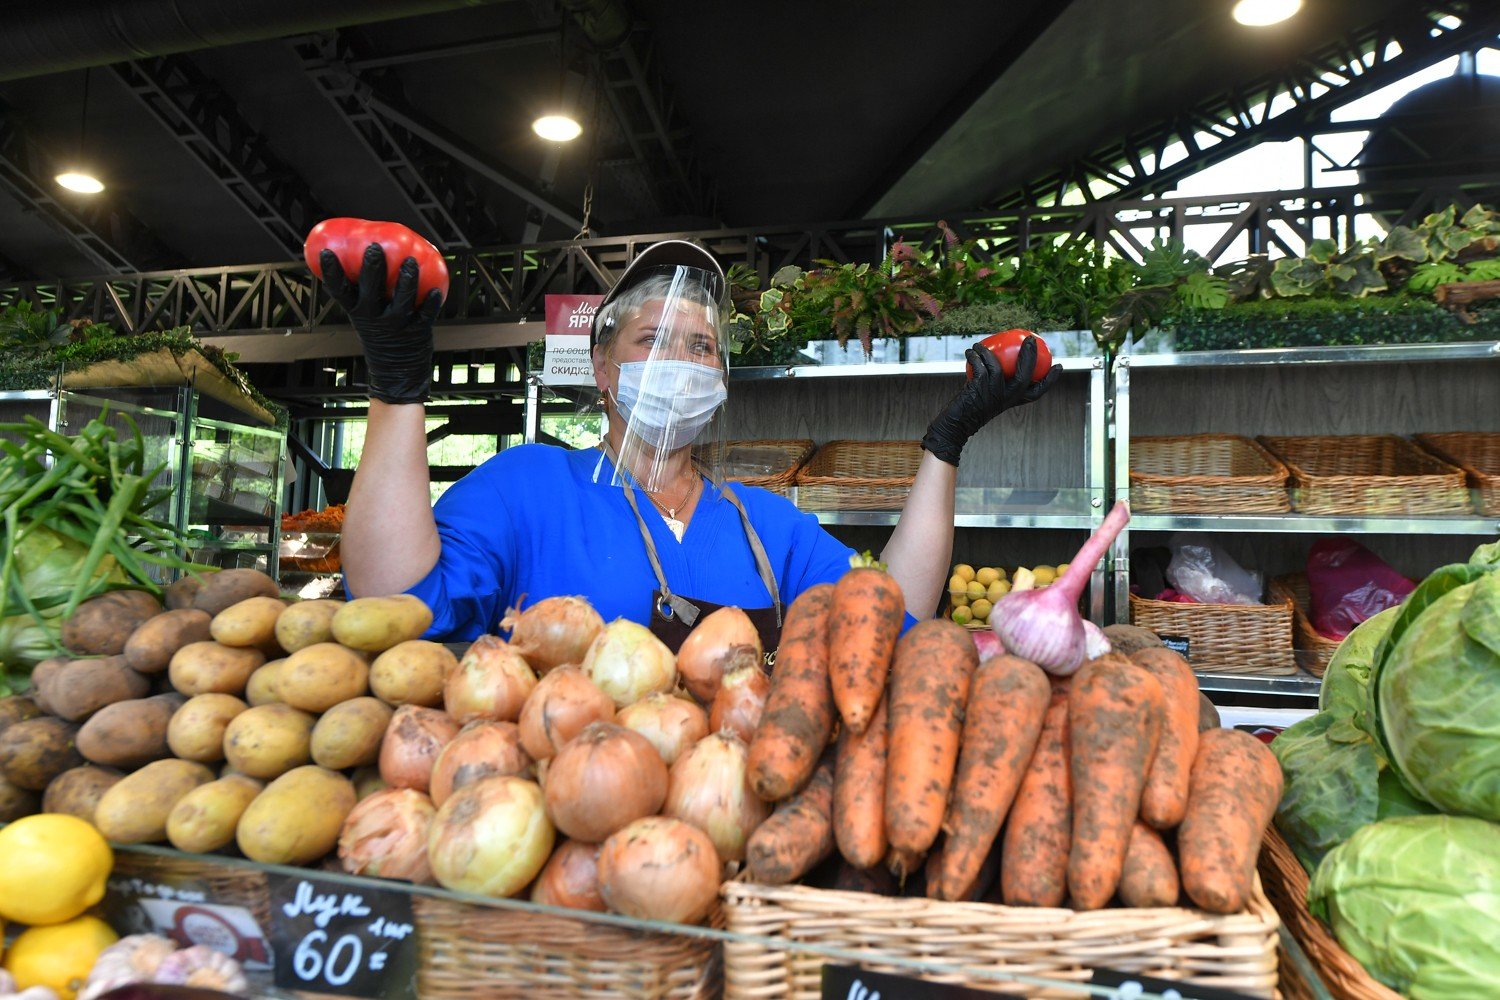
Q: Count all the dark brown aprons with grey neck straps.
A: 1